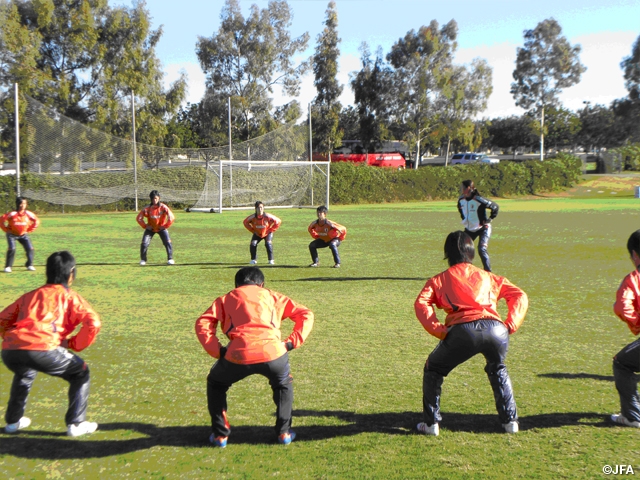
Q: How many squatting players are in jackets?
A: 8